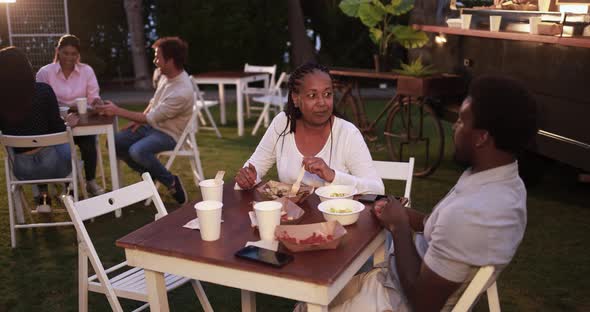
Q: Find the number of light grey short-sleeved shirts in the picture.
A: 1